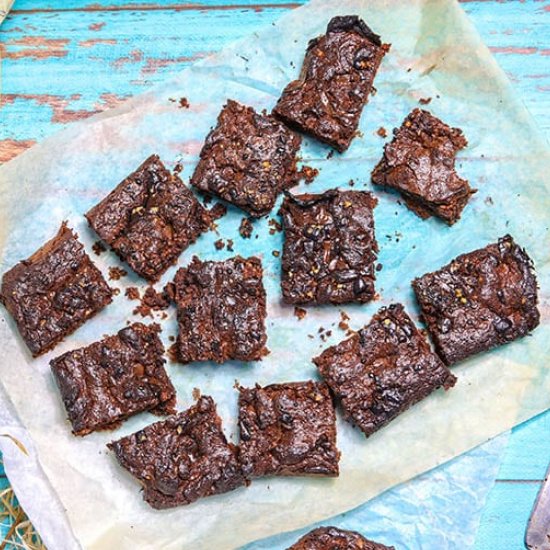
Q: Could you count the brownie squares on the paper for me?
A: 12